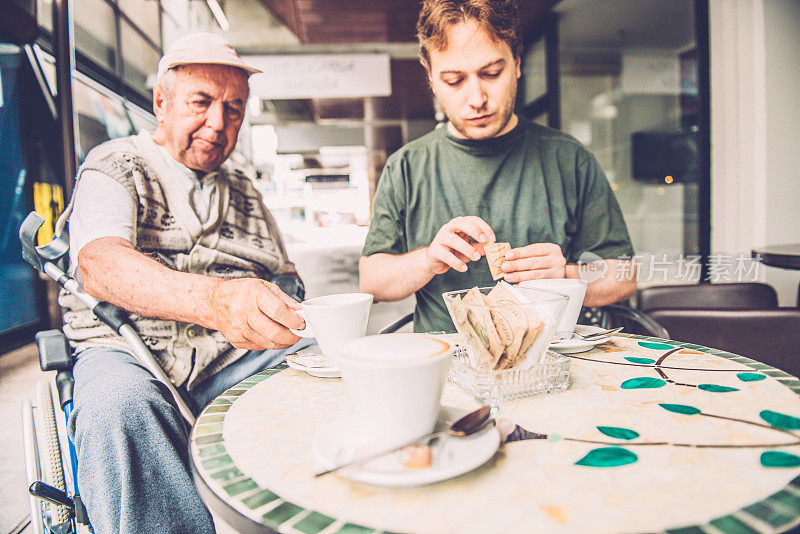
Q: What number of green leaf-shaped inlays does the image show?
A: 10